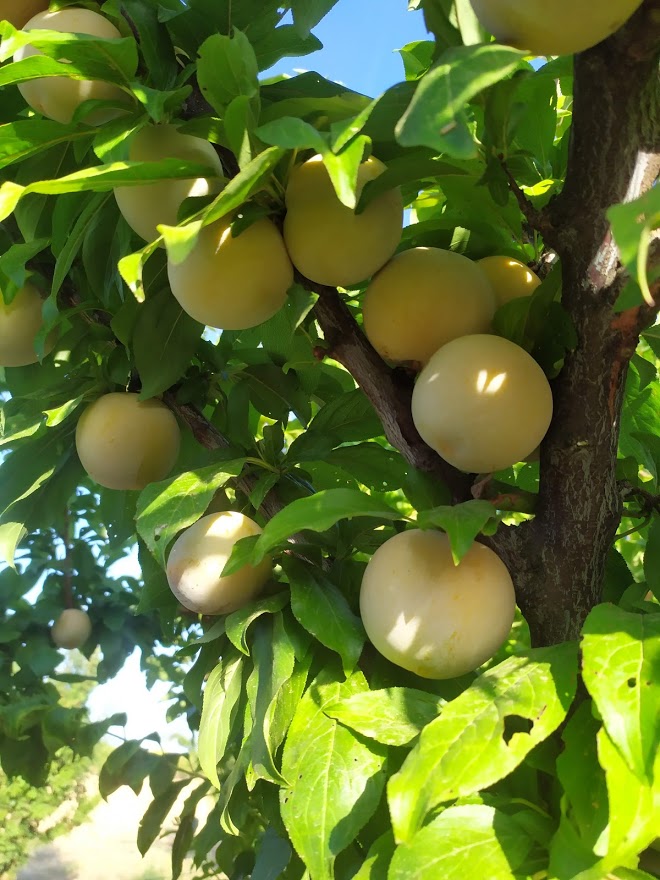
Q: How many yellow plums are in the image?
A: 14